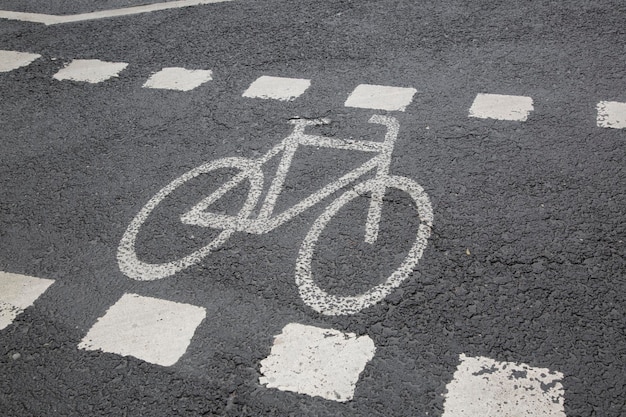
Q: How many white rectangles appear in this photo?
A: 11